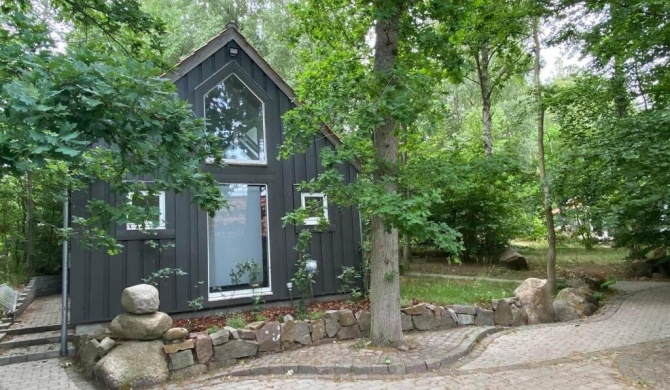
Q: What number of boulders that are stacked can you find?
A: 3